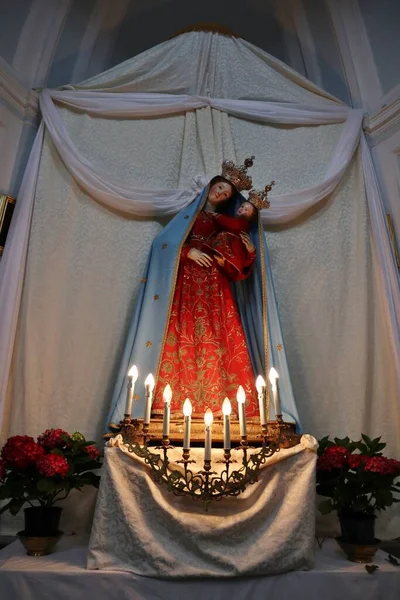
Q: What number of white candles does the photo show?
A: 9